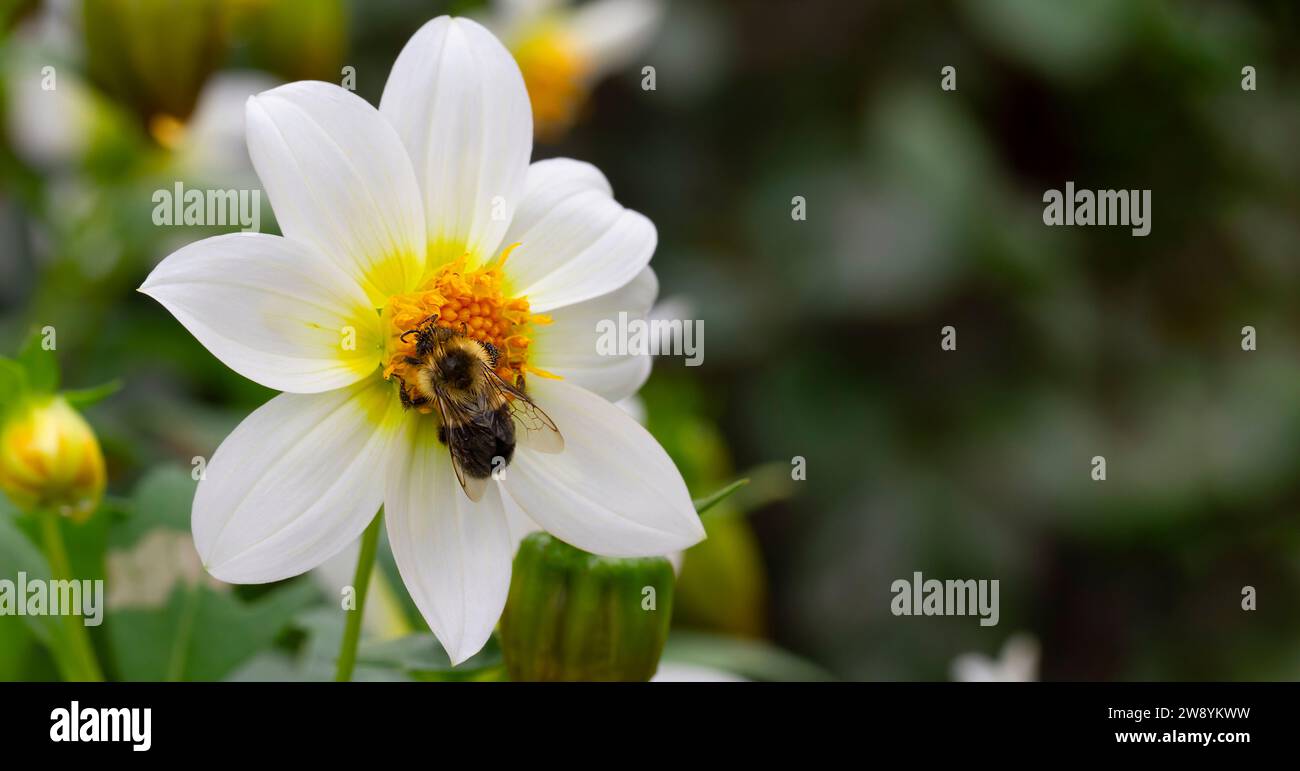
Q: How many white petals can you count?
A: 8